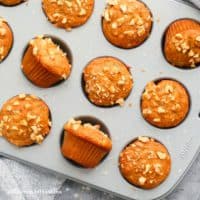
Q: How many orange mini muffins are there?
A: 11